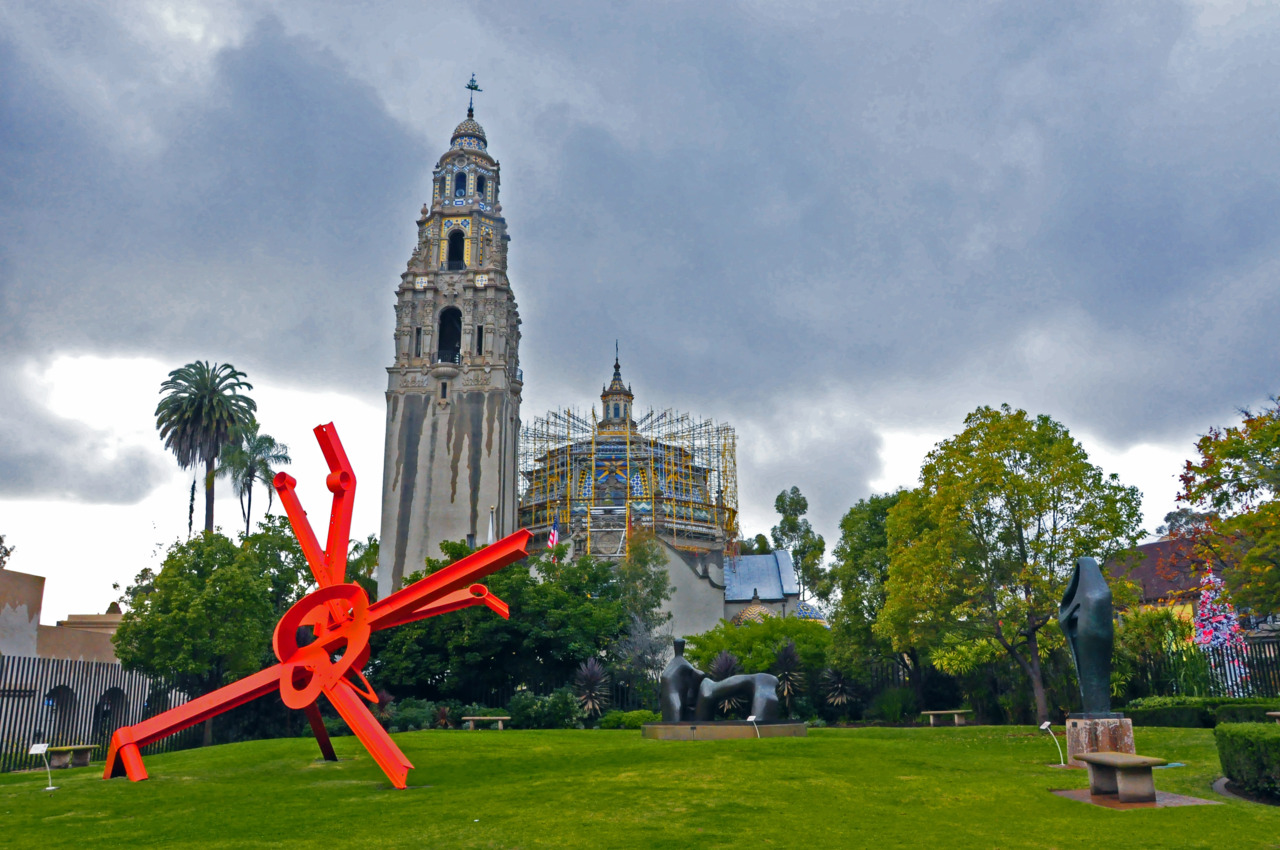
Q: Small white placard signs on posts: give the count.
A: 3